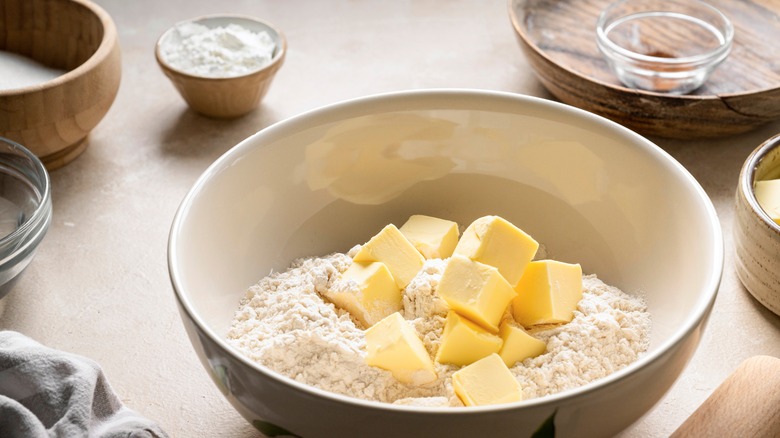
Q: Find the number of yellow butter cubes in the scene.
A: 10